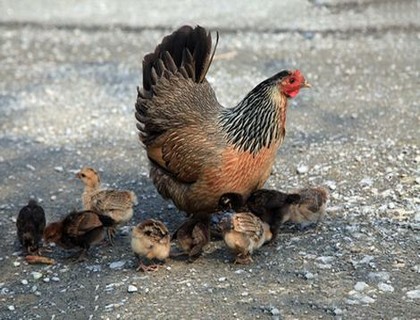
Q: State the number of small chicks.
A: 8